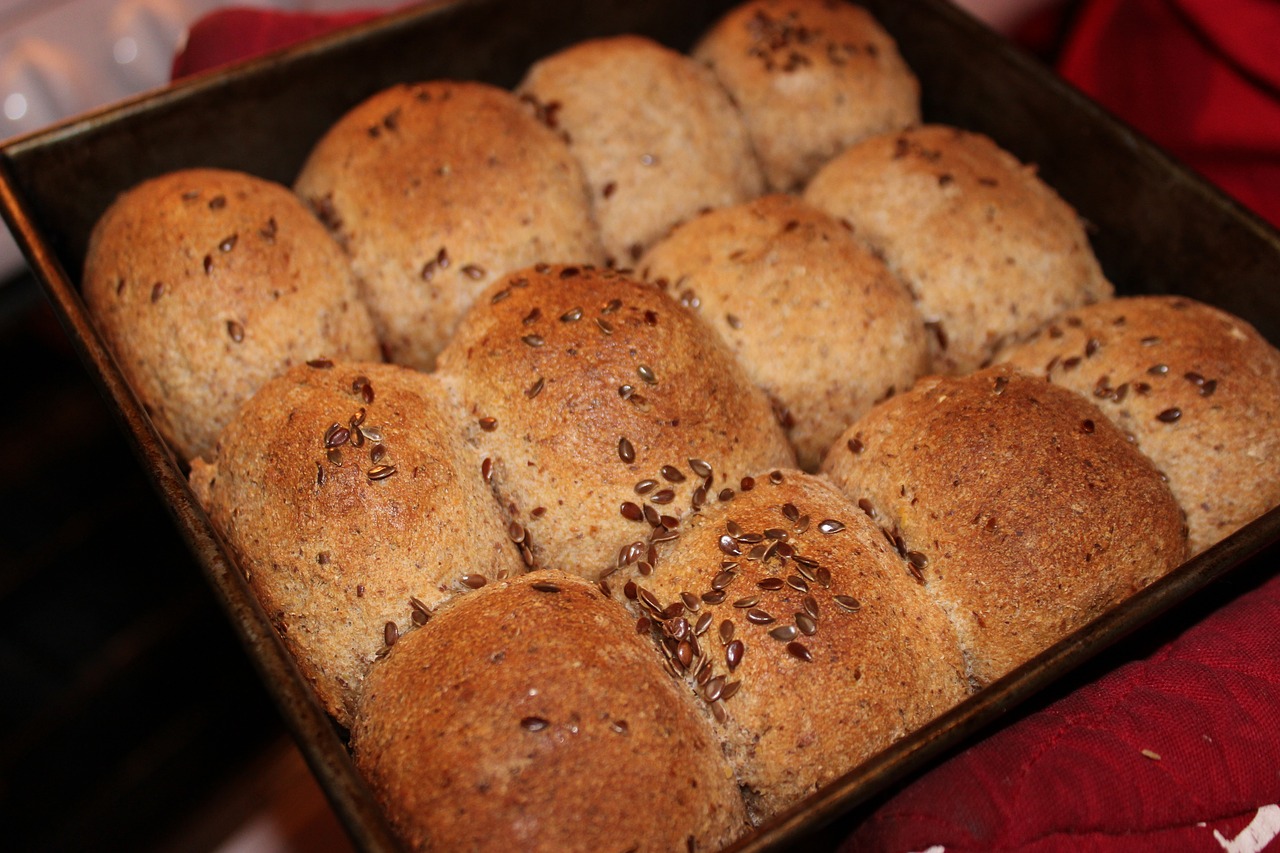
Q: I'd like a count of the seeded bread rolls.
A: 12